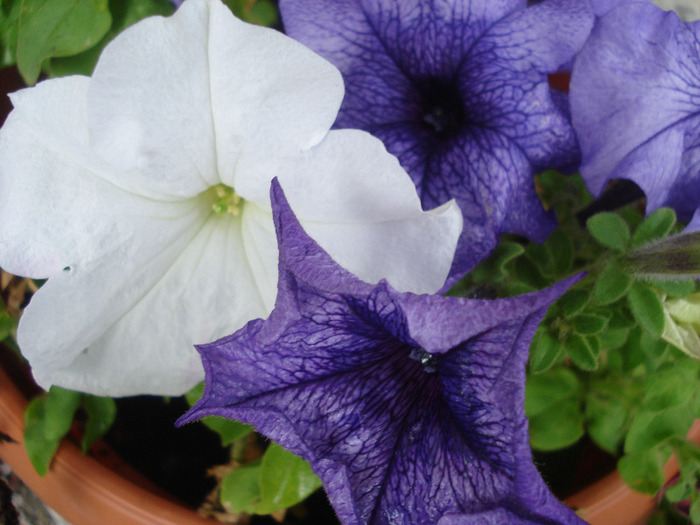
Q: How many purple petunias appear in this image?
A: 3